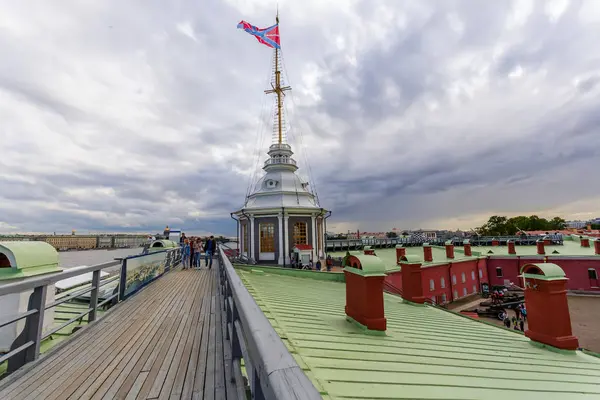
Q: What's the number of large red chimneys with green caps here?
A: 3